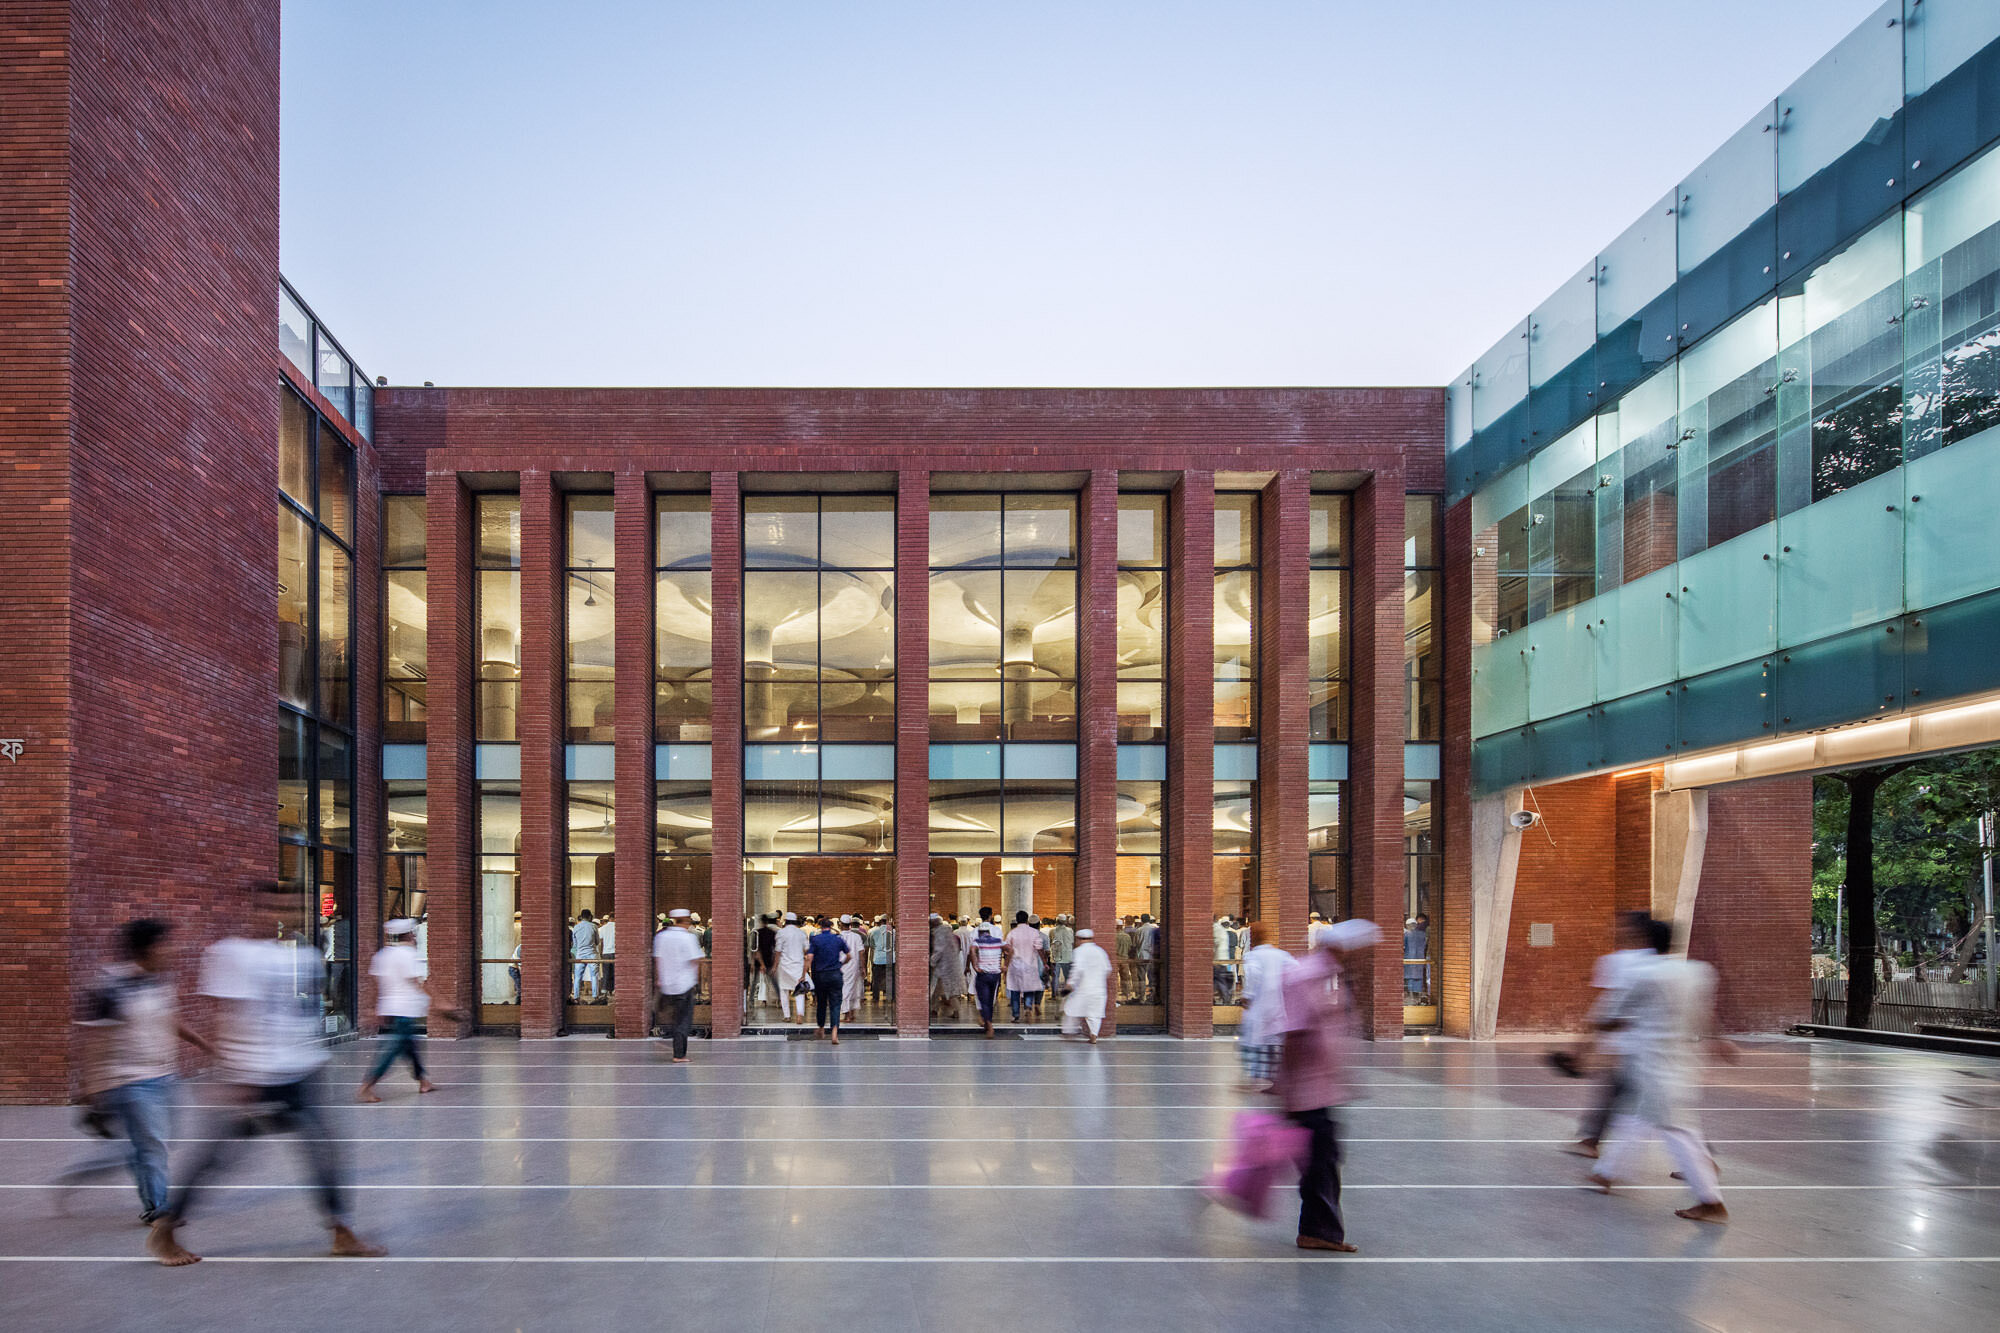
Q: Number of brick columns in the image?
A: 9